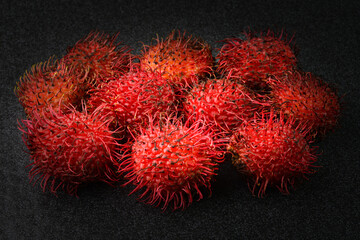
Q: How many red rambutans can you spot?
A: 10